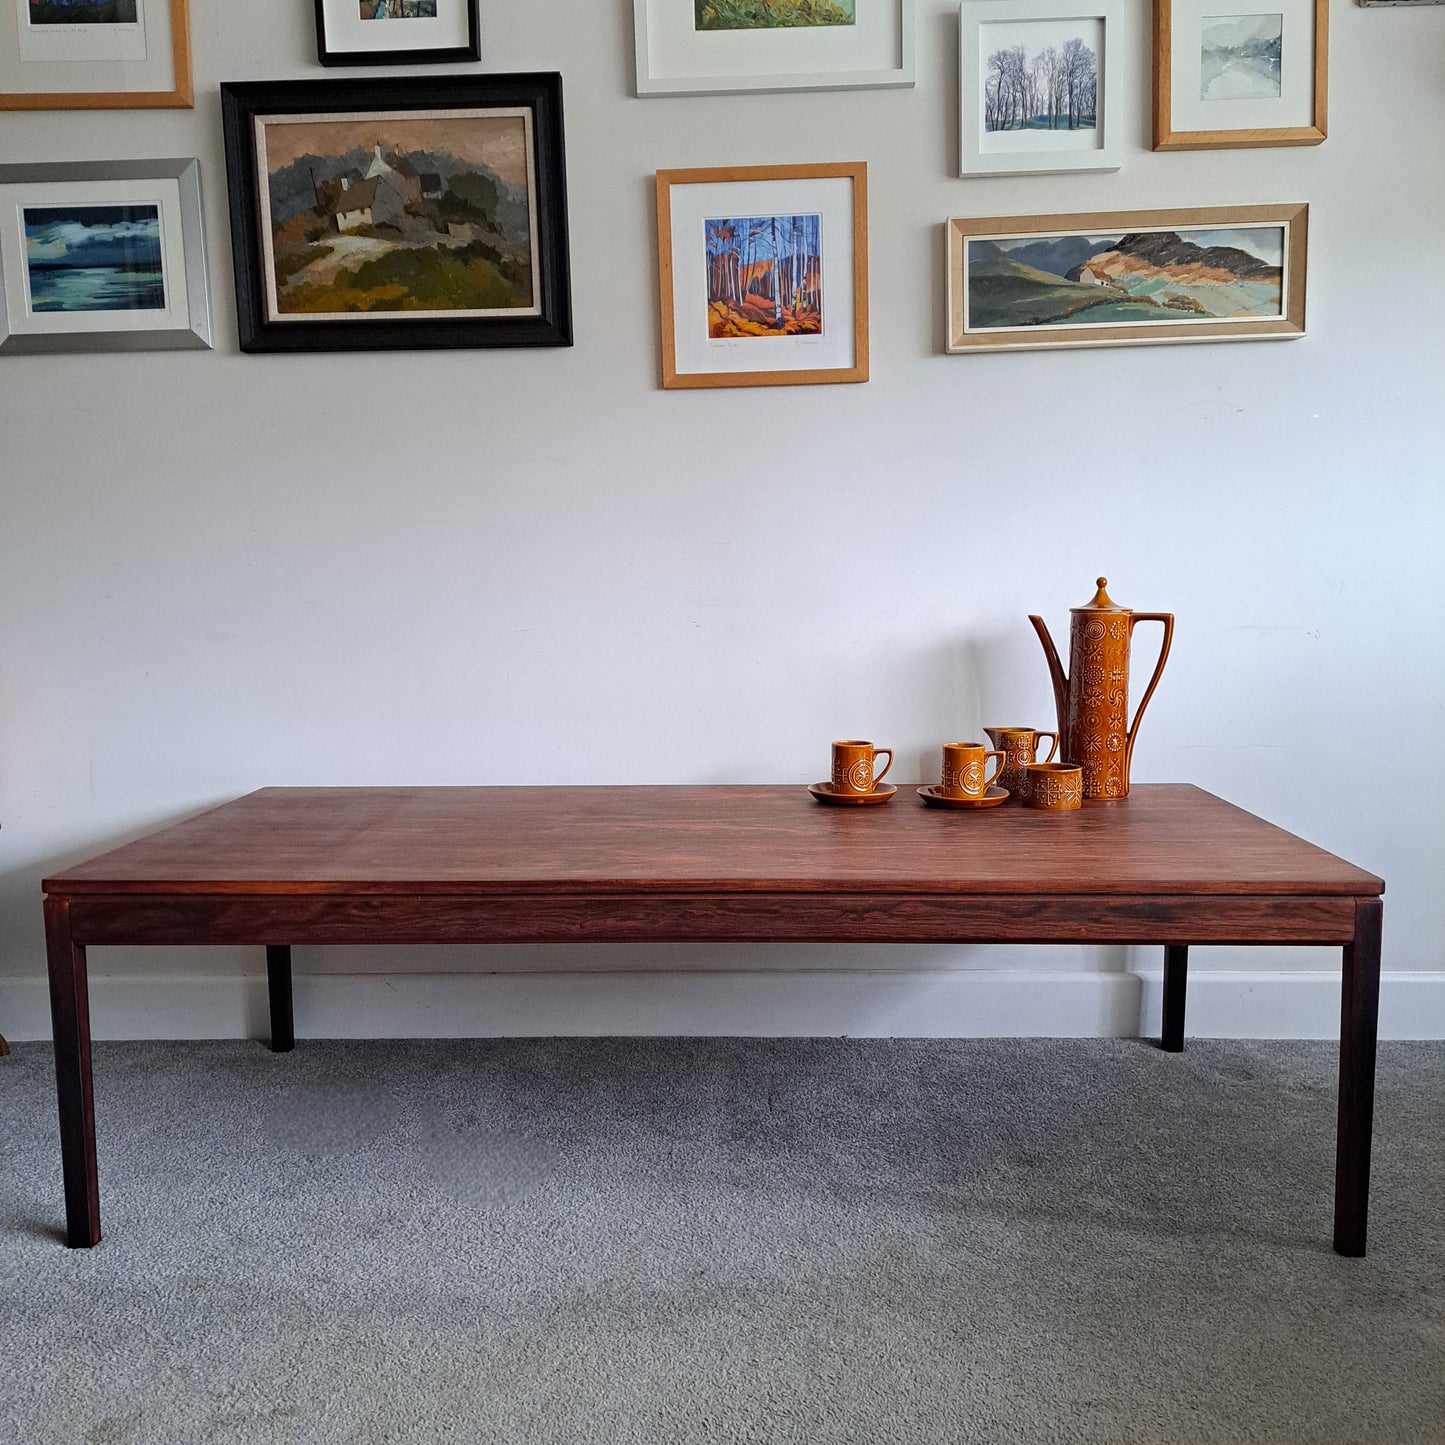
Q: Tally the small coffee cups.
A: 2